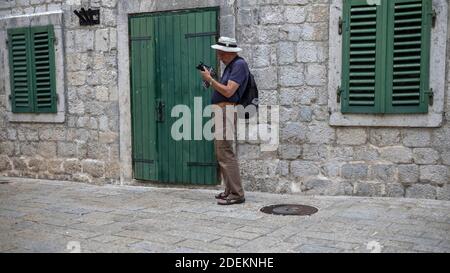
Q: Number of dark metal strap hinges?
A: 4